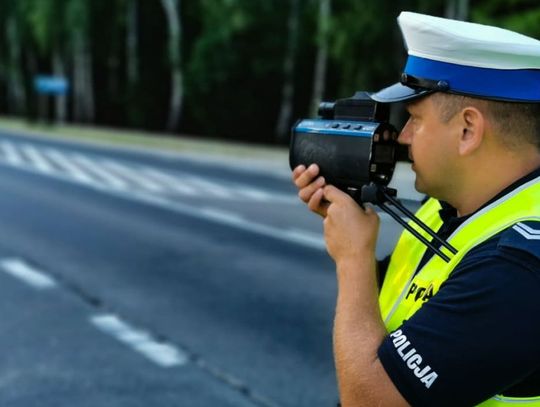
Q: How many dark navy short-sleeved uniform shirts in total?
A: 1